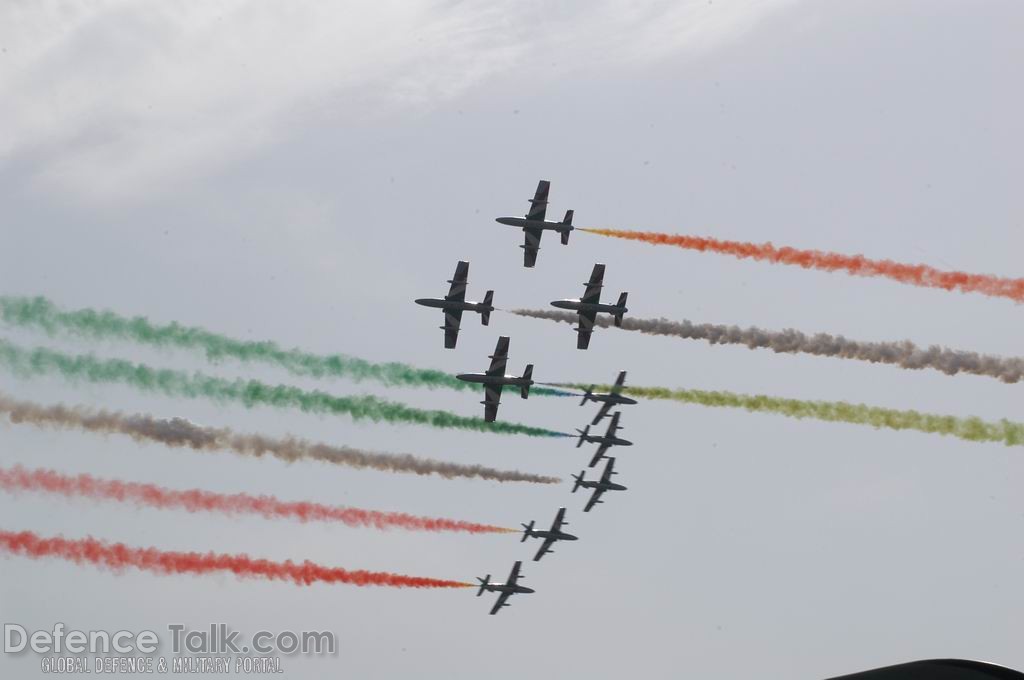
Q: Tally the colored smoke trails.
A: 8